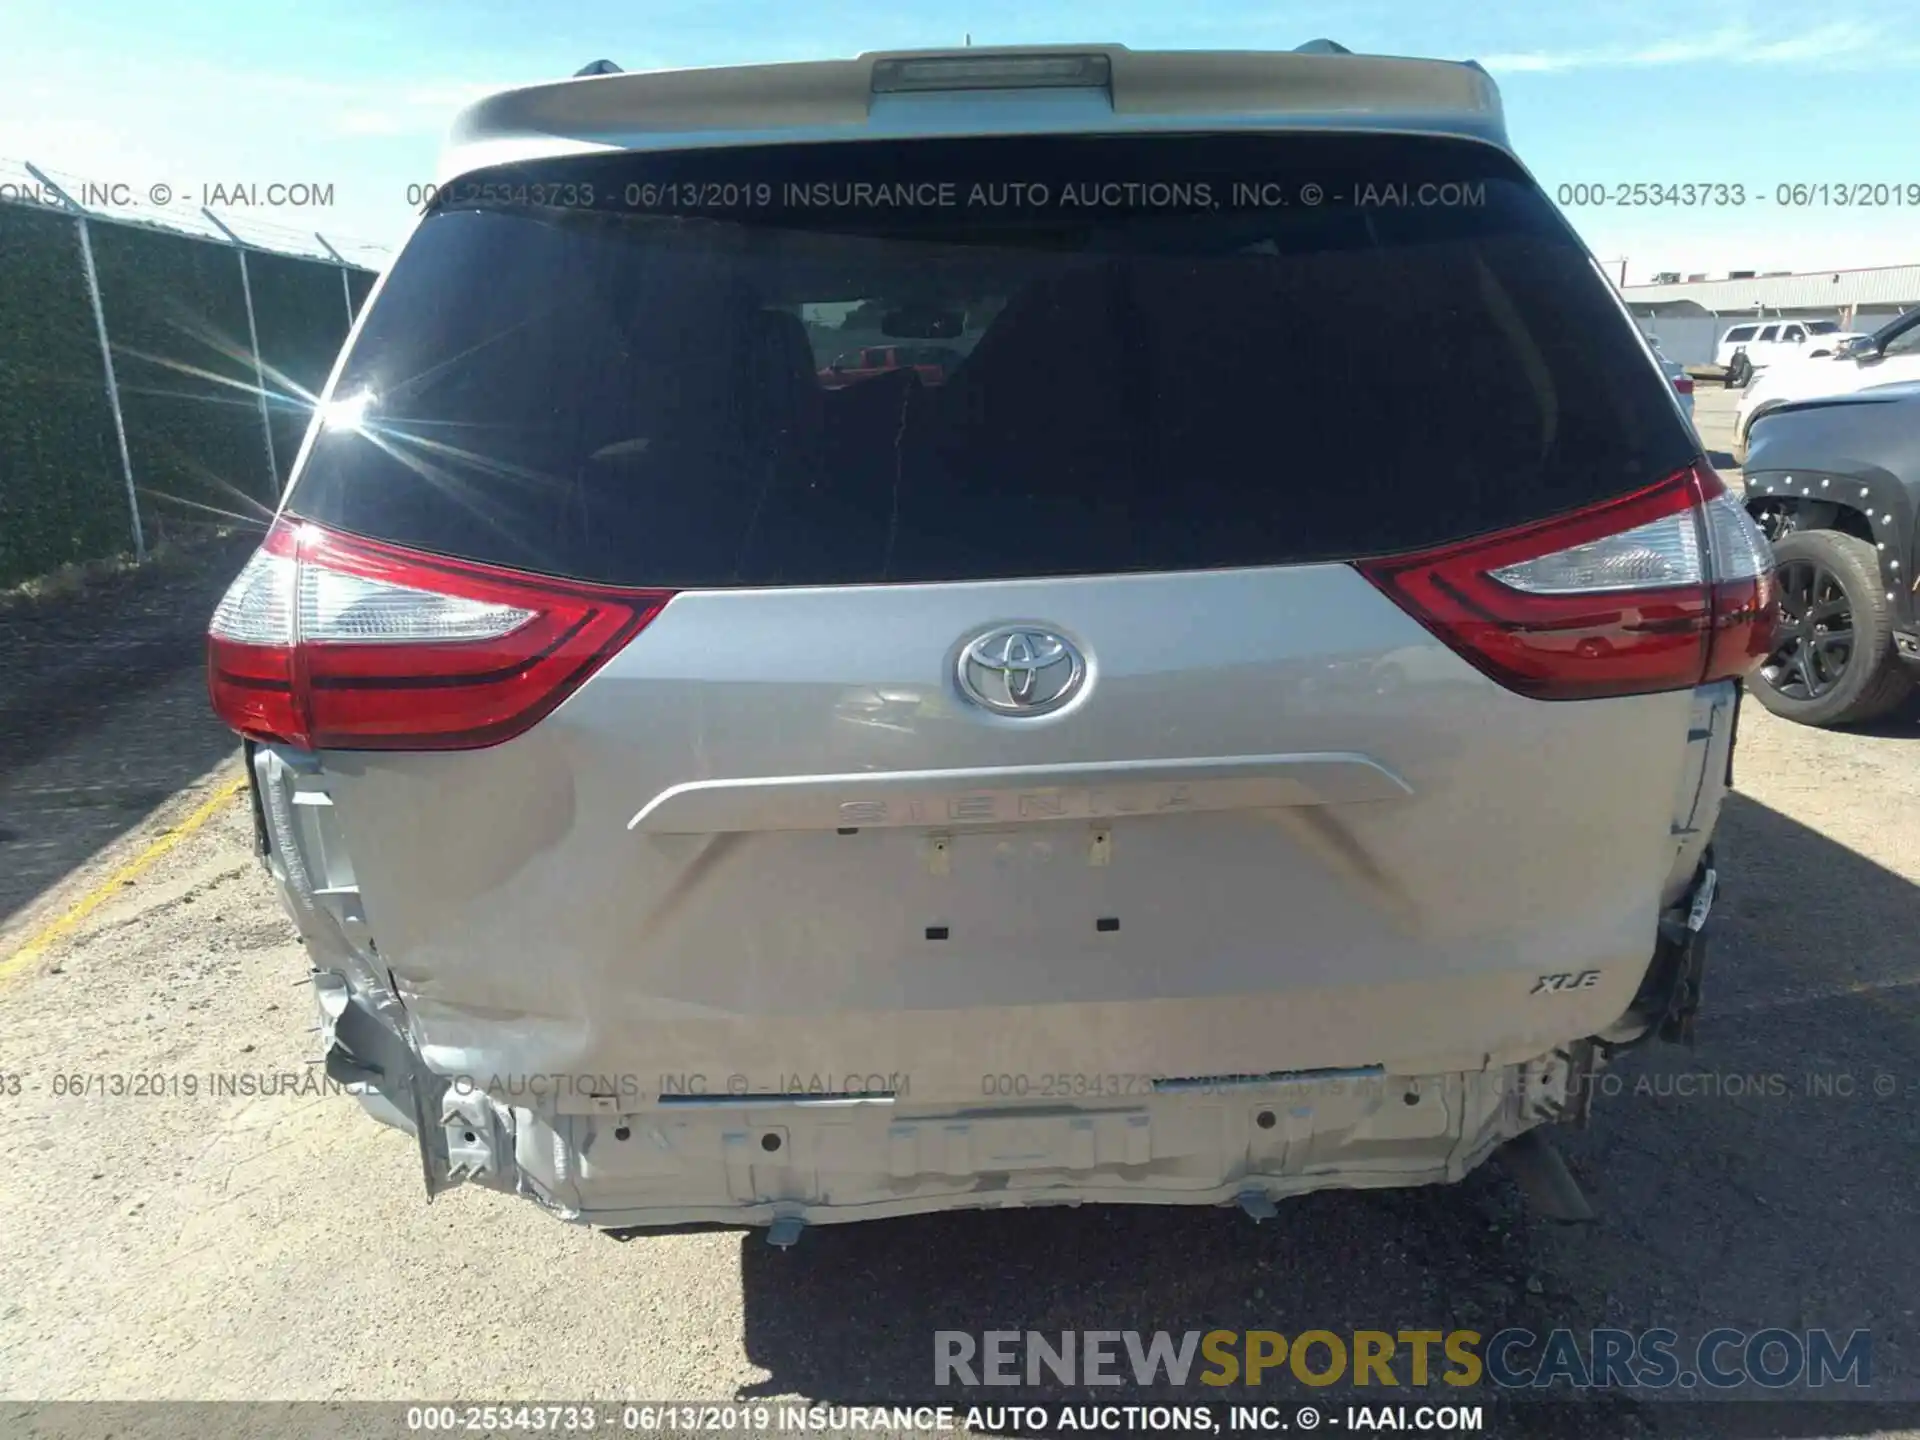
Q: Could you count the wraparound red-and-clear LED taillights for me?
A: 2